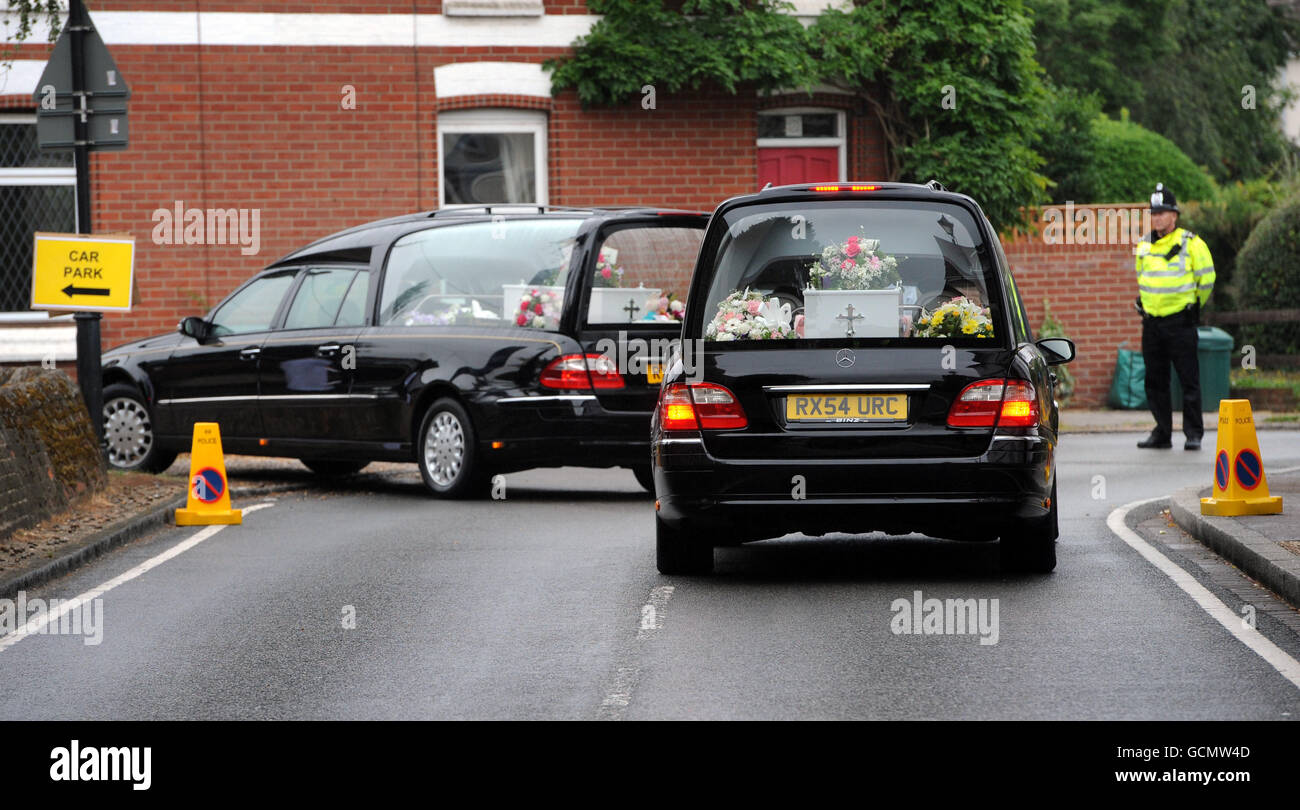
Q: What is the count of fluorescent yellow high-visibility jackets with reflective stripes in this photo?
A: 1